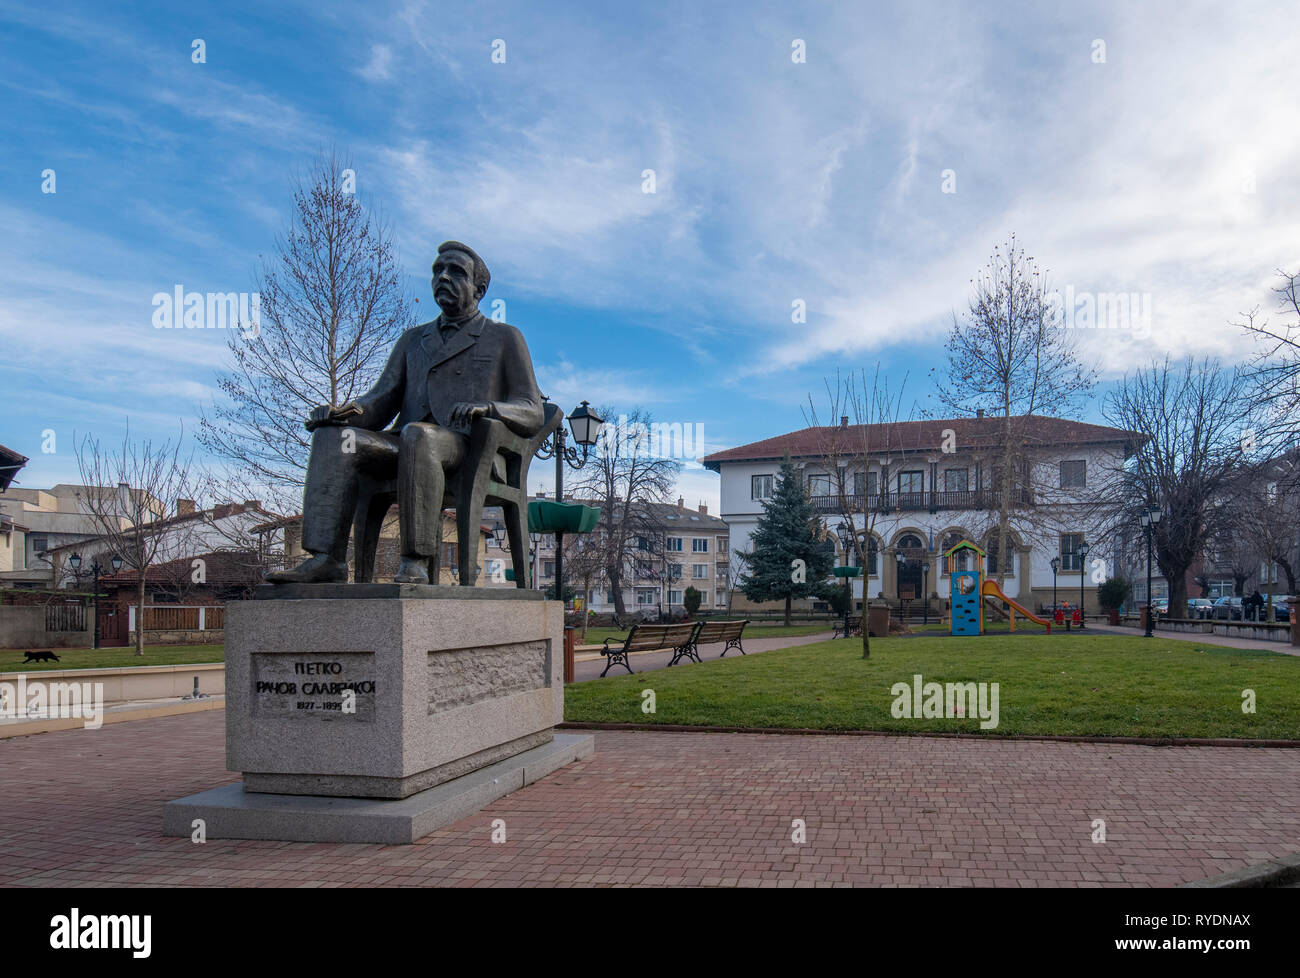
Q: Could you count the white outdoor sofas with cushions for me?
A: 0